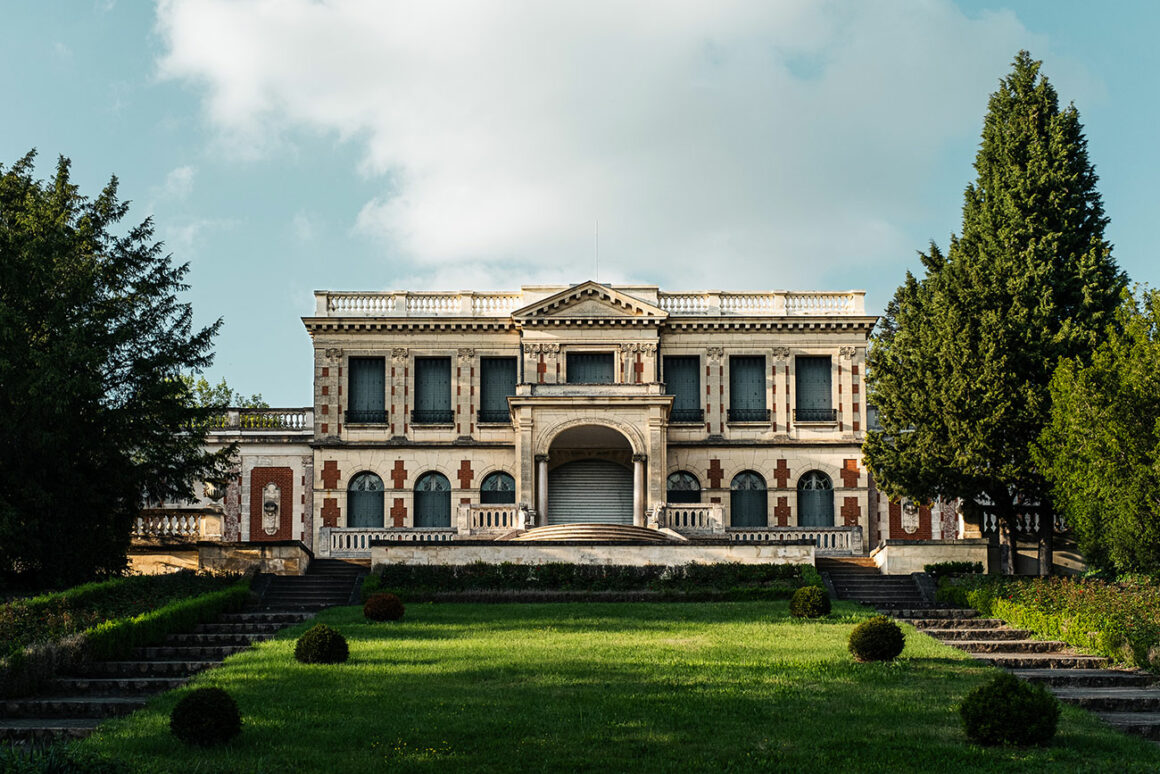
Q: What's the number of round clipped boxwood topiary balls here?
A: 6